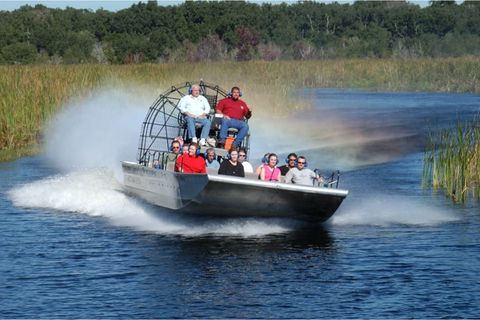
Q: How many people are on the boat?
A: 12